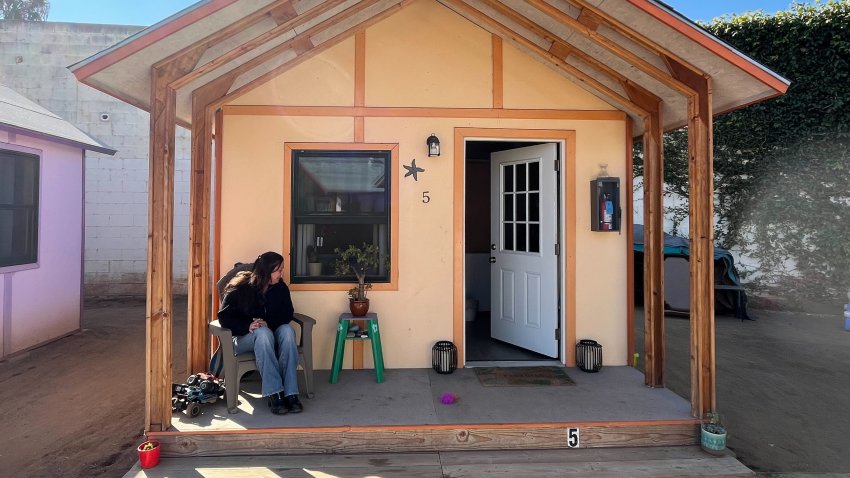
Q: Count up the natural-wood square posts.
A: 4